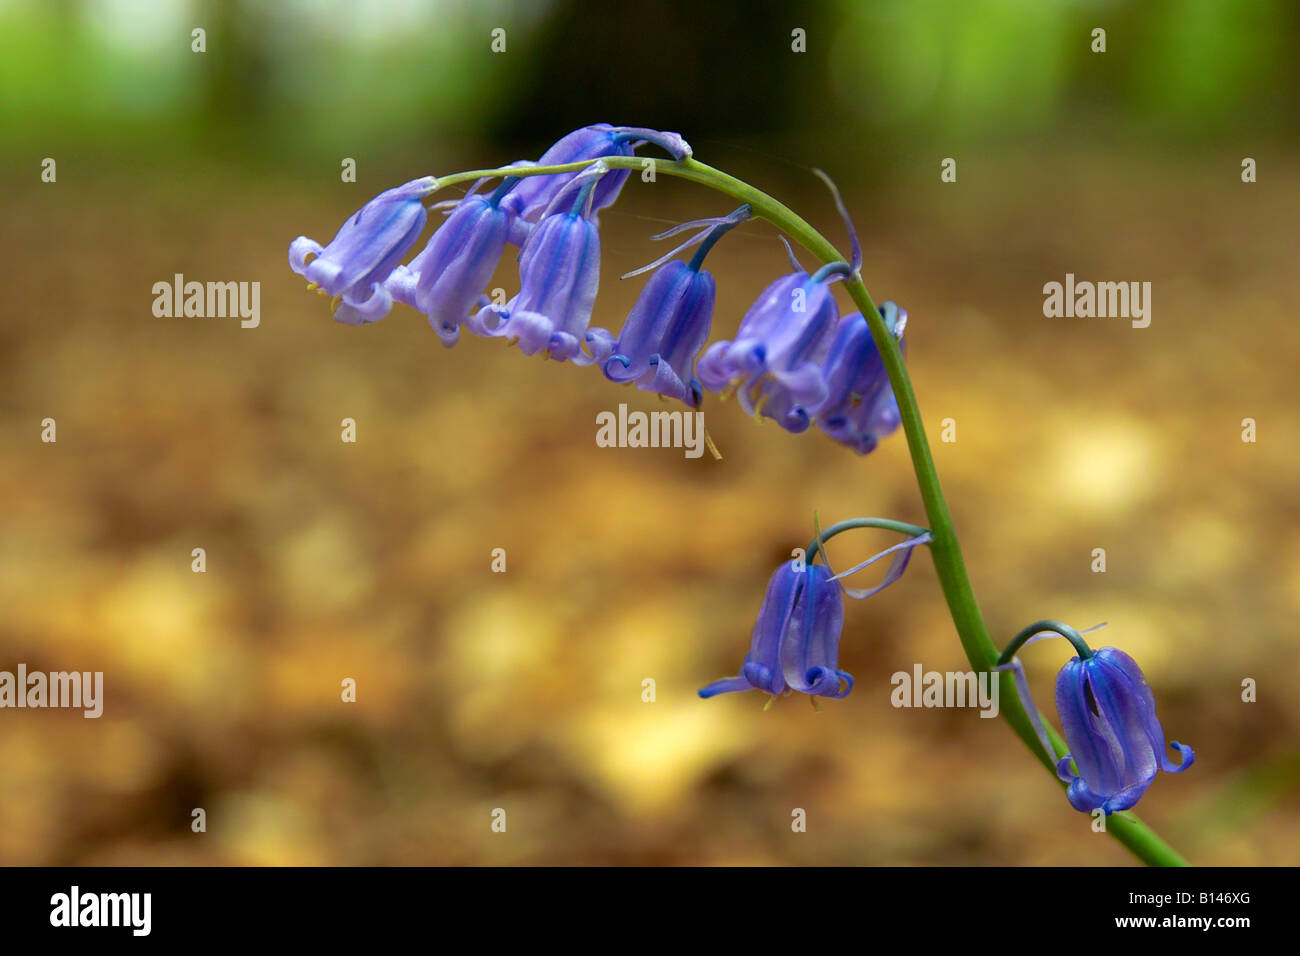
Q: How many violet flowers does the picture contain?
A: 9